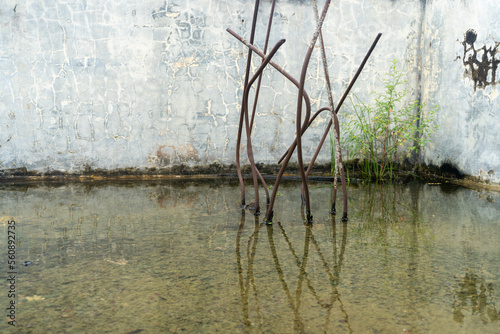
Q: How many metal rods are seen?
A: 8